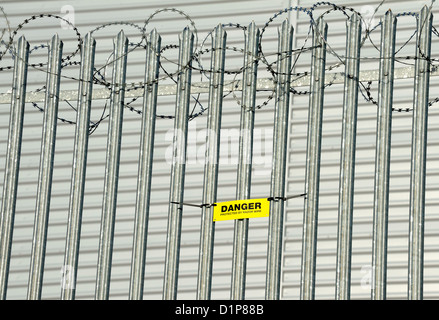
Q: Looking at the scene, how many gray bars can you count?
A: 13